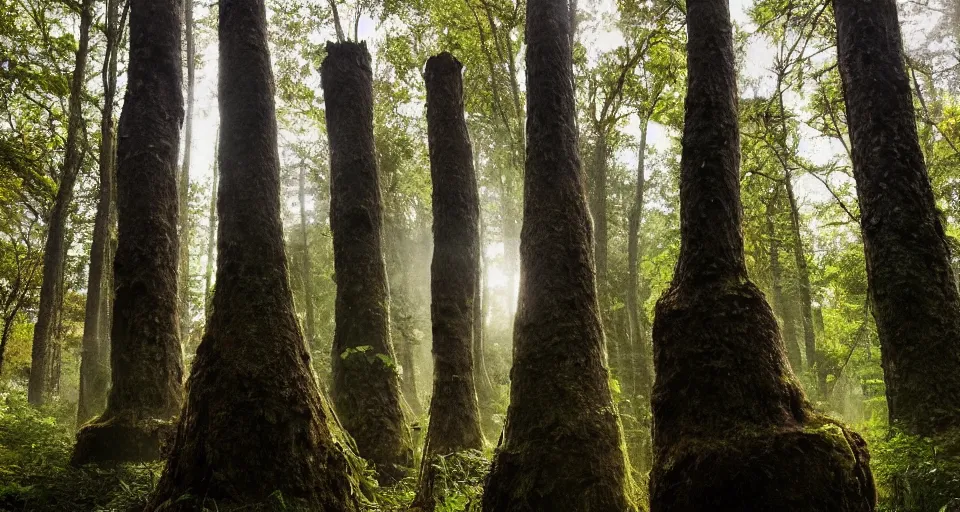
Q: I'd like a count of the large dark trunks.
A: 7